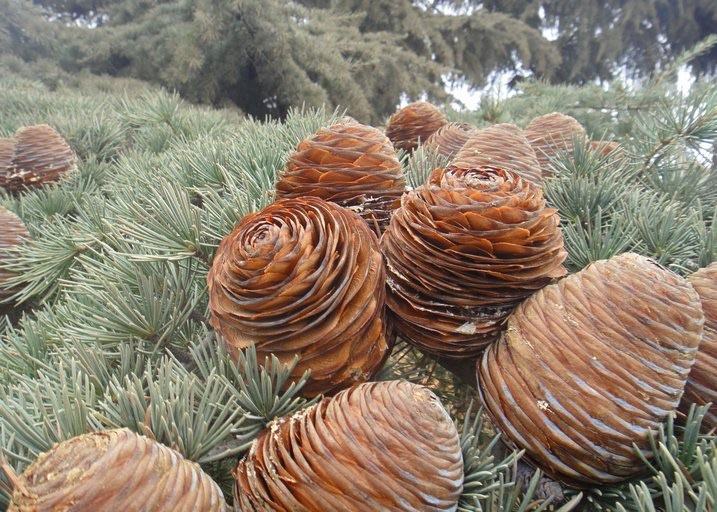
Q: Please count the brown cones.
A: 15